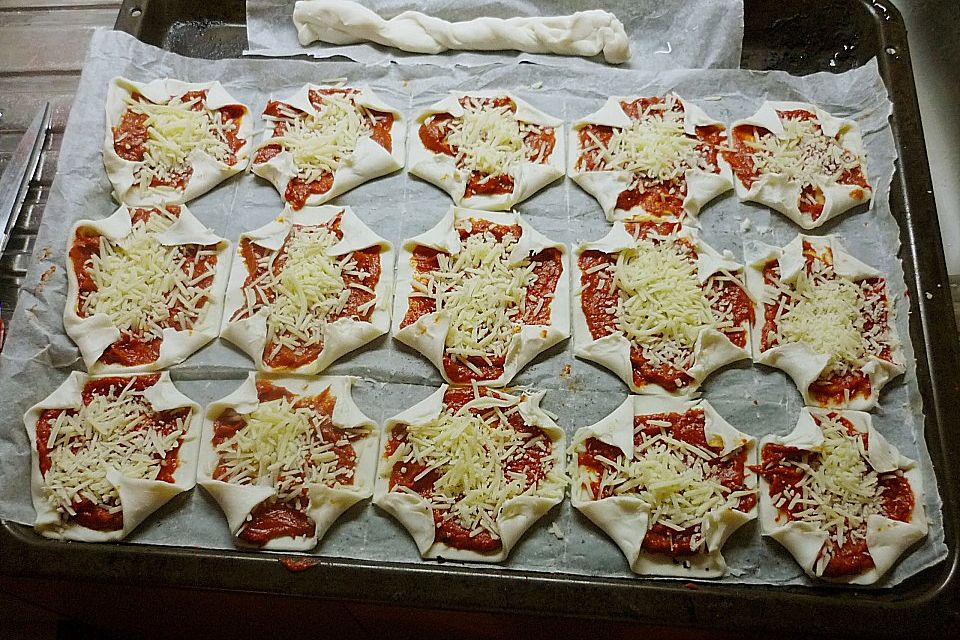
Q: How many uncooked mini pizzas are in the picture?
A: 15